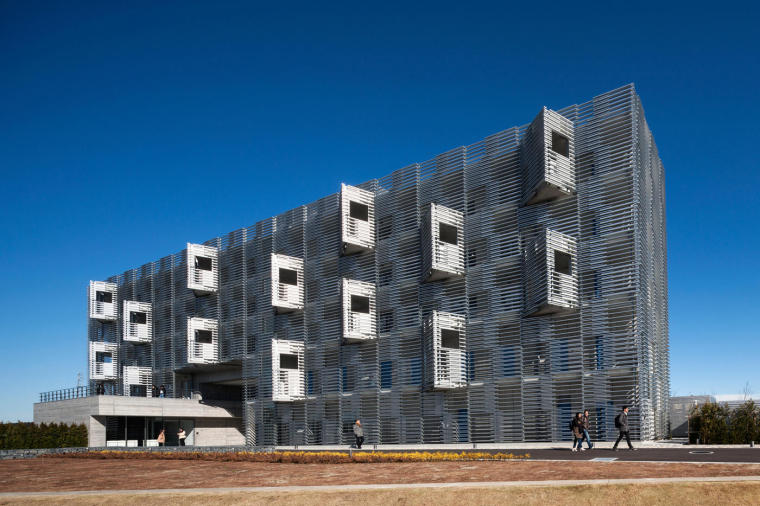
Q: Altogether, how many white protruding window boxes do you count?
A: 14